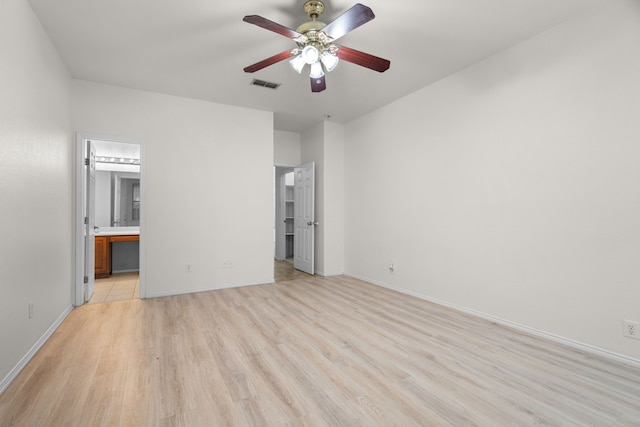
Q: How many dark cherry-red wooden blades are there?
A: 5